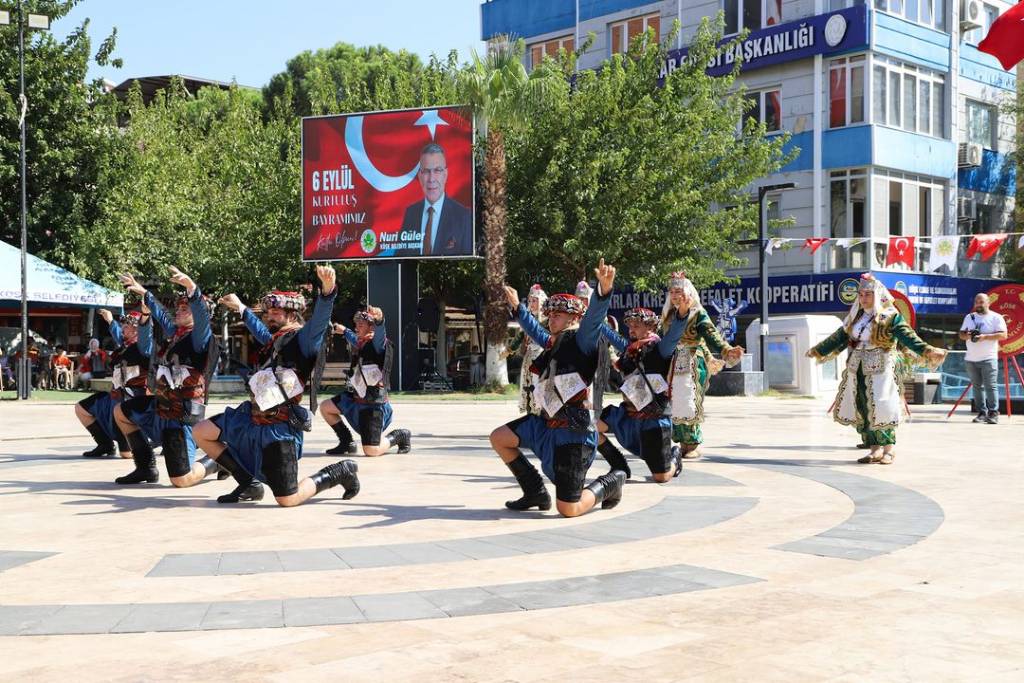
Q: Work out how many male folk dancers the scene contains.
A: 6